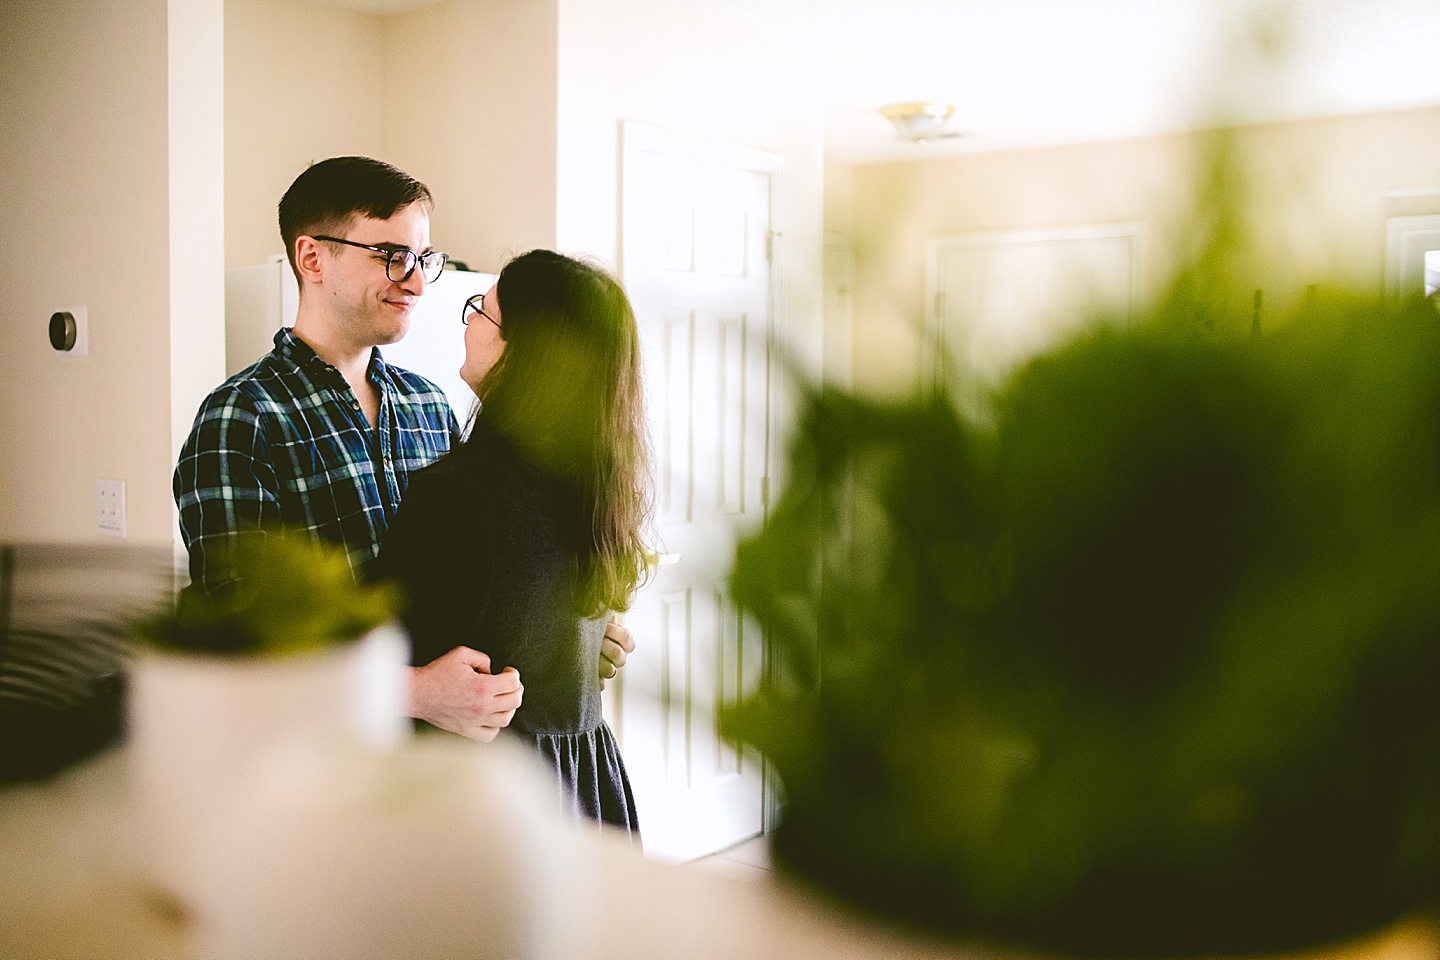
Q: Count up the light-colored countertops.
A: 1